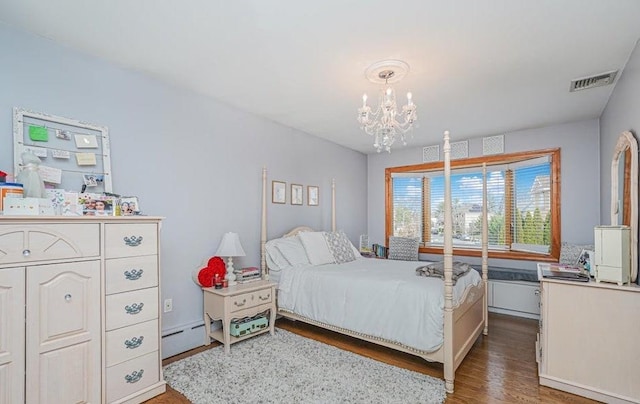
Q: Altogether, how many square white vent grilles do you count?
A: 3